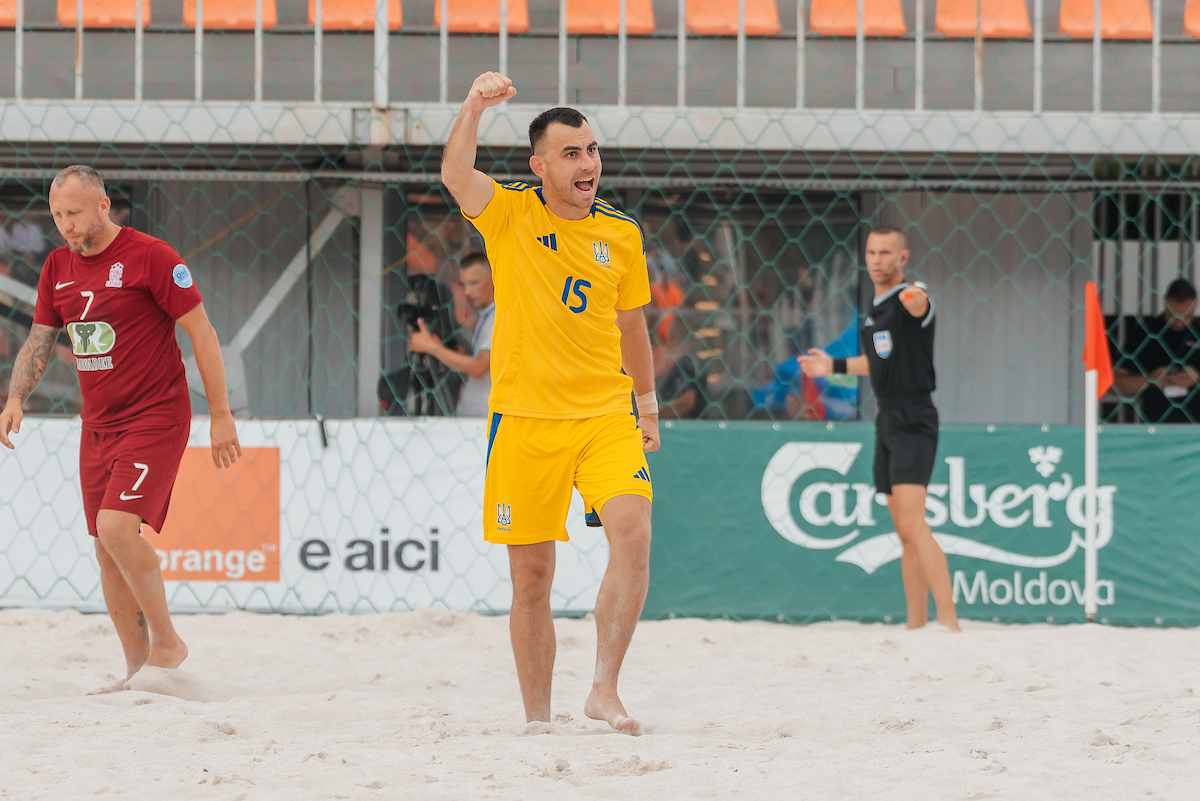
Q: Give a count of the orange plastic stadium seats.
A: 11